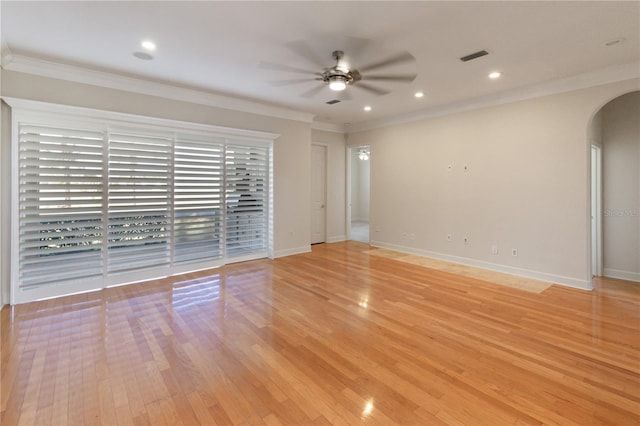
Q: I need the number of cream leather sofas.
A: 0